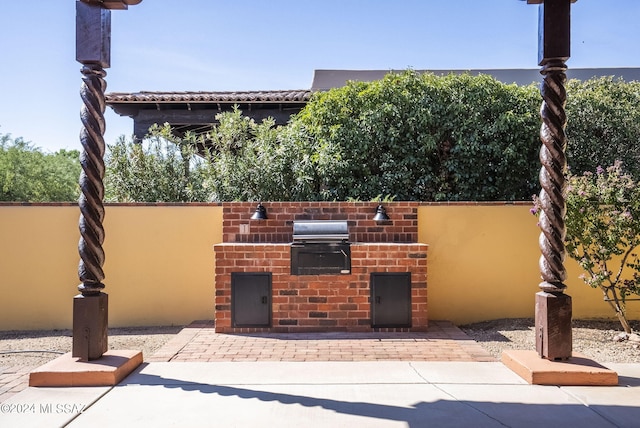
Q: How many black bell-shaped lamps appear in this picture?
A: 2